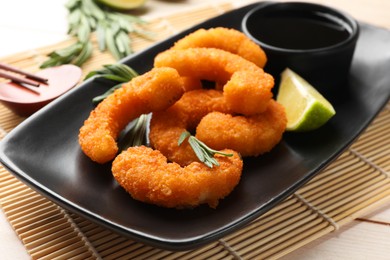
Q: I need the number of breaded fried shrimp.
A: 6